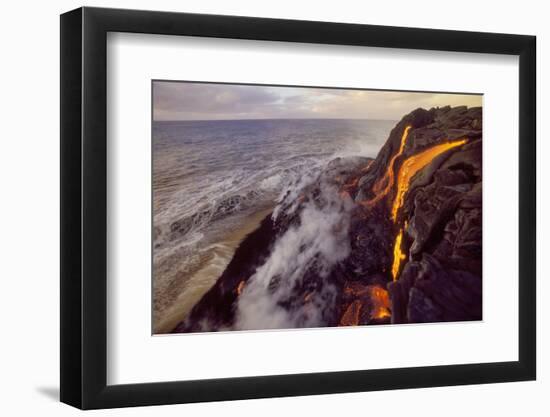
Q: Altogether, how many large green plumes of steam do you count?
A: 0